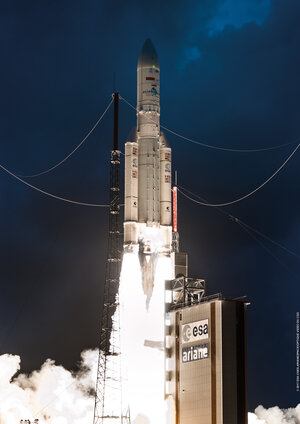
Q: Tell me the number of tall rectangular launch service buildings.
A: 1